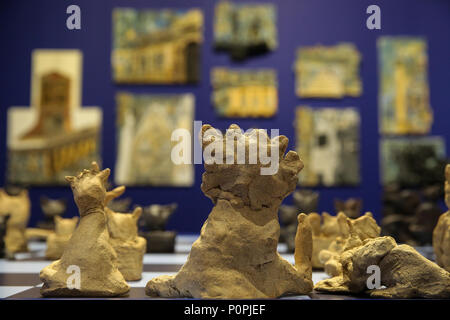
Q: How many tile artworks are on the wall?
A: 9